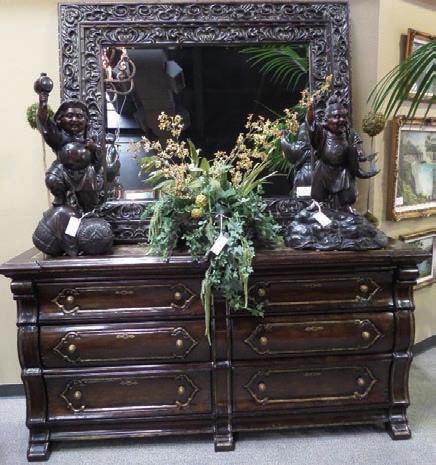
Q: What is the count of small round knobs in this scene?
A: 12